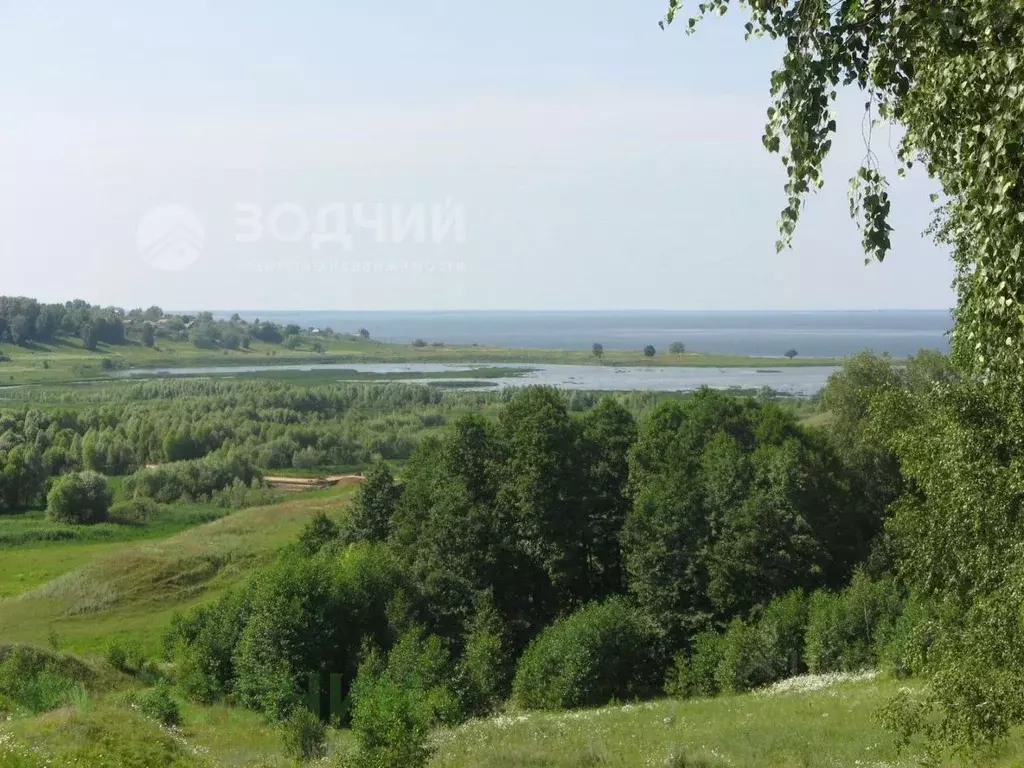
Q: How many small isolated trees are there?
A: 4